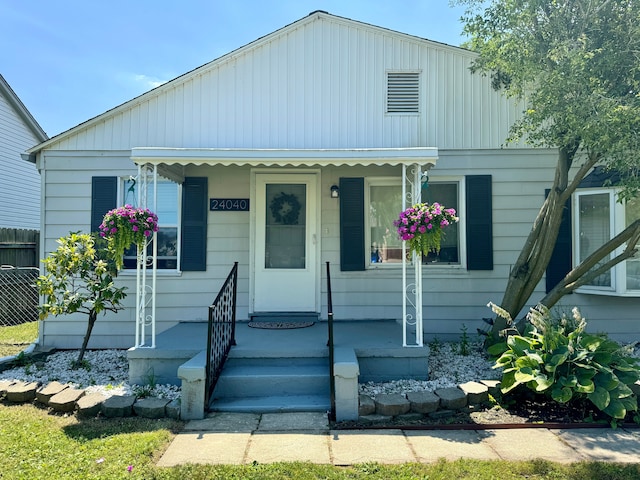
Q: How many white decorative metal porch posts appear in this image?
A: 2